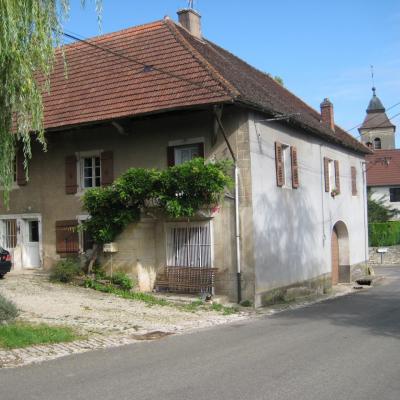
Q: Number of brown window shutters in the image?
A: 11